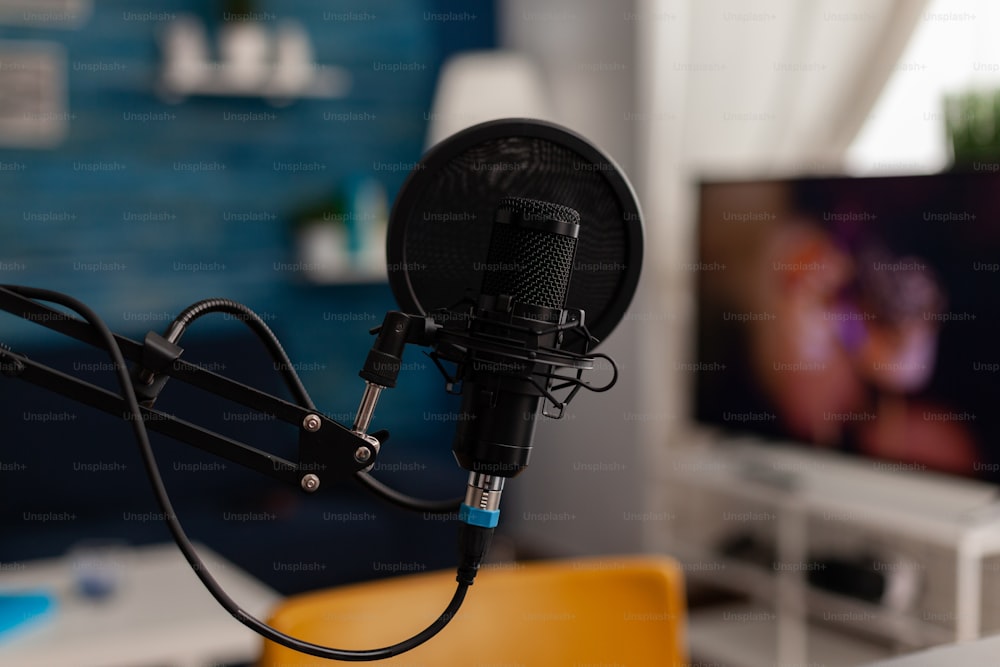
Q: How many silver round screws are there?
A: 3